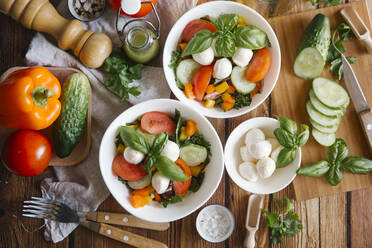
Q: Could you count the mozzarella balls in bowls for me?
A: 12